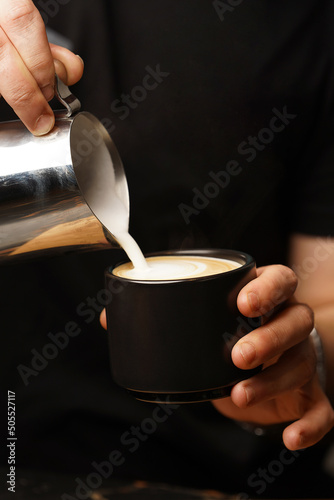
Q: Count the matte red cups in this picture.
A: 0